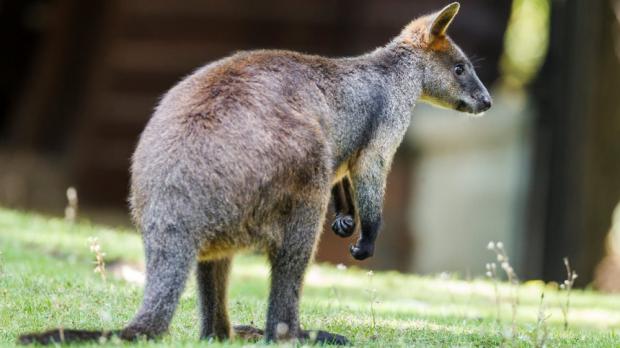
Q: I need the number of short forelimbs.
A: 2